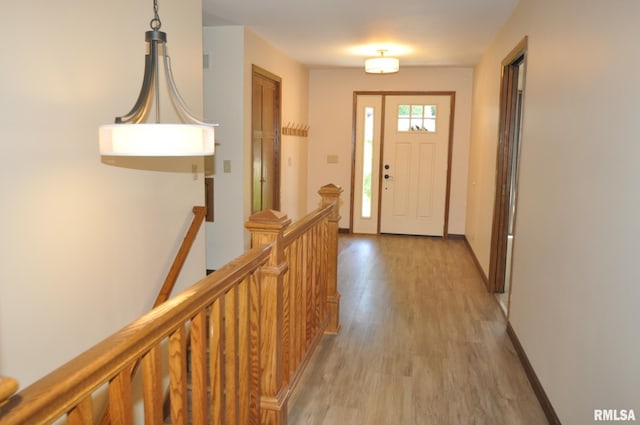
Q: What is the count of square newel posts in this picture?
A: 2